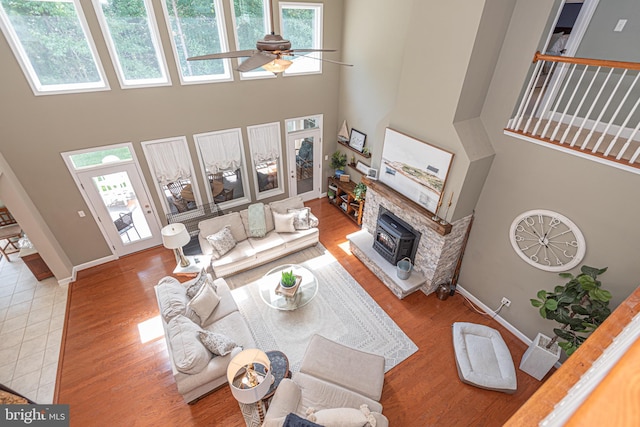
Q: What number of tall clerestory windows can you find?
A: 5